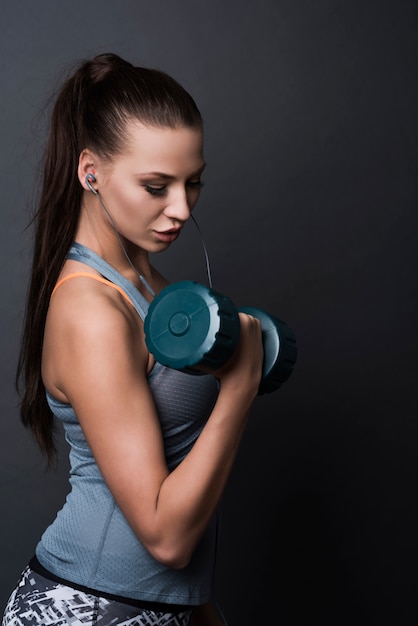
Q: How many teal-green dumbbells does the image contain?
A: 1